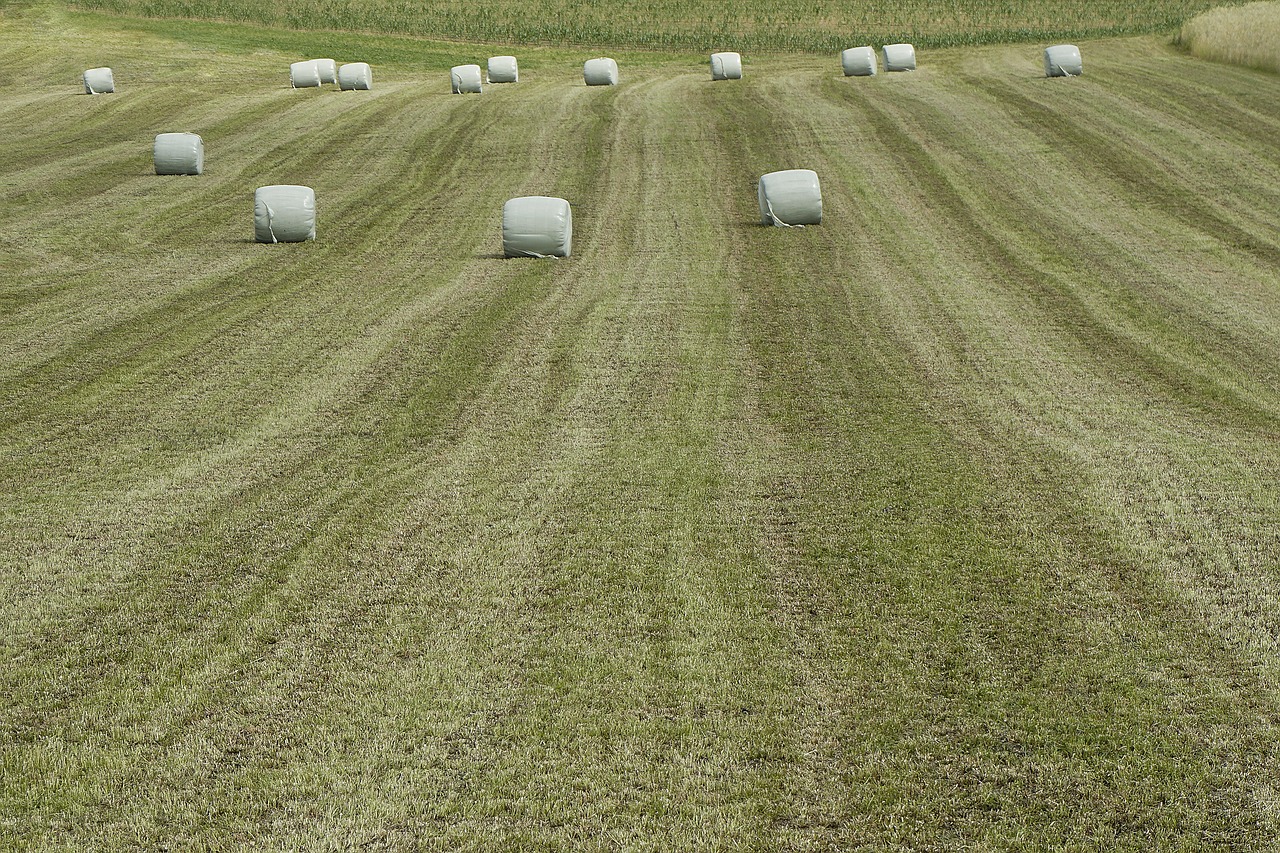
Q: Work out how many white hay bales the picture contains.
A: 15